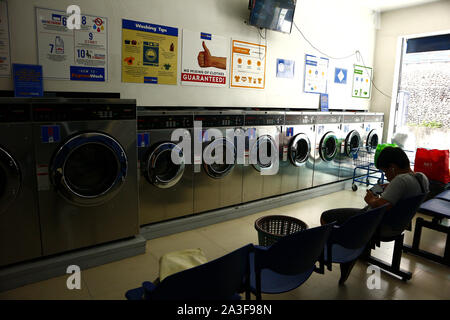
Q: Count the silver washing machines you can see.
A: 9